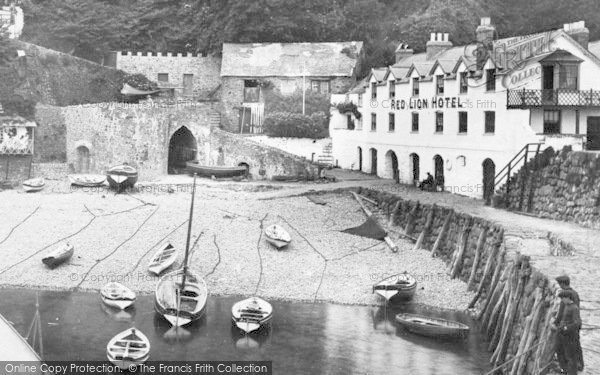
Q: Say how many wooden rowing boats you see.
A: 12